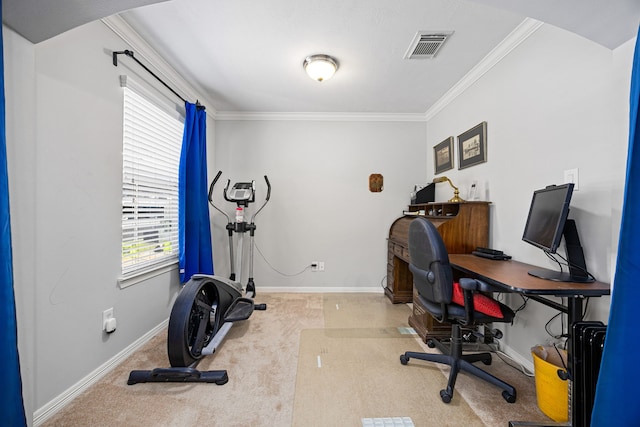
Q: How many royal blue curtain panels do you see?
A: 3